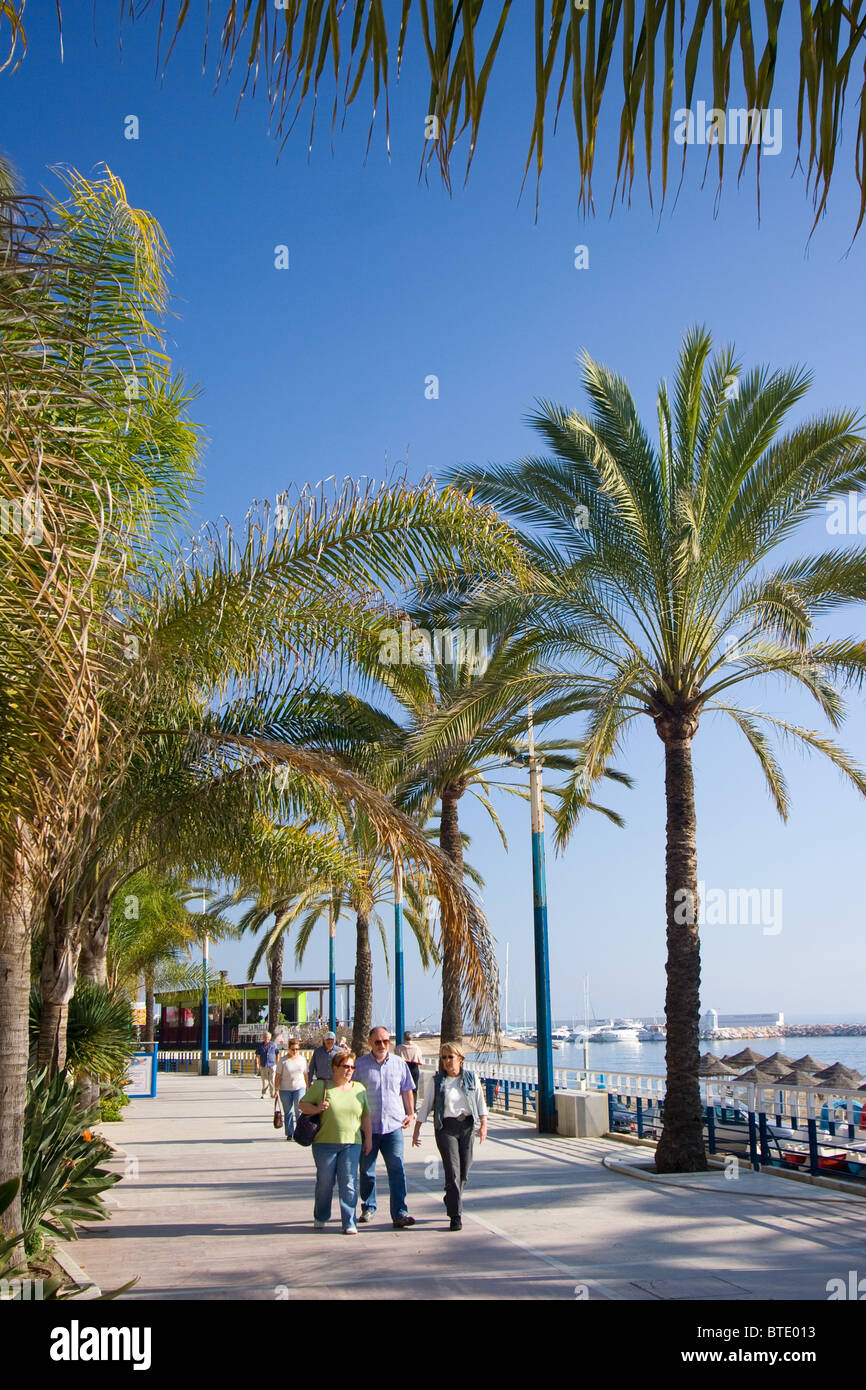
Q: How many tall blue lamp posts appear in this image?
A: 4